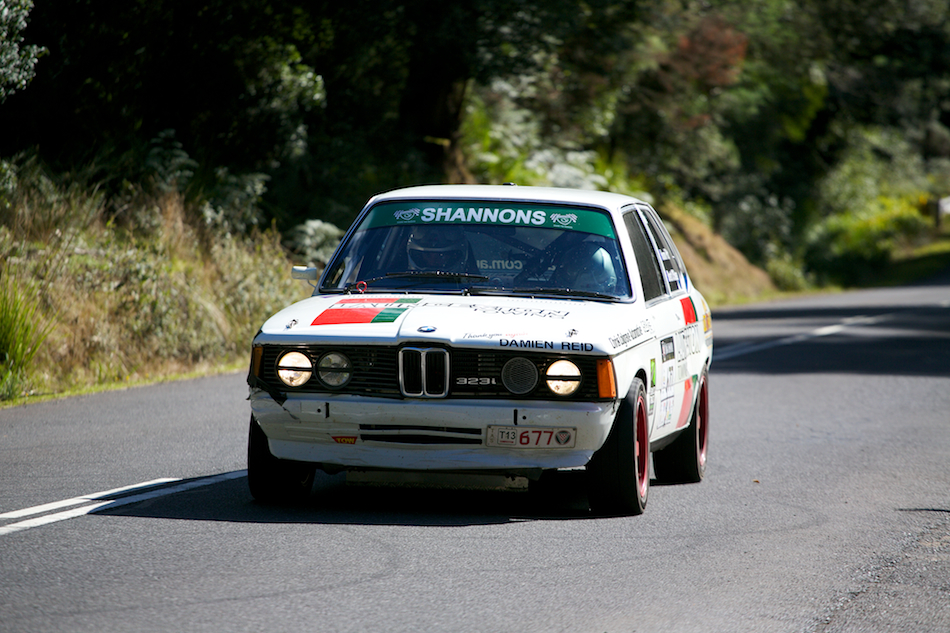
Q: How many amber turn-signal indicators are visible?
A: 2